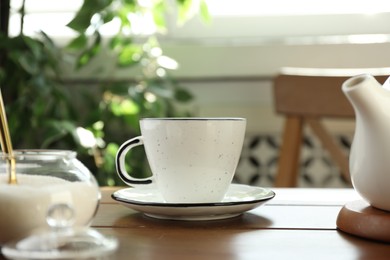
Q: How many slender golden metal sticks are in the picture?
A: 1